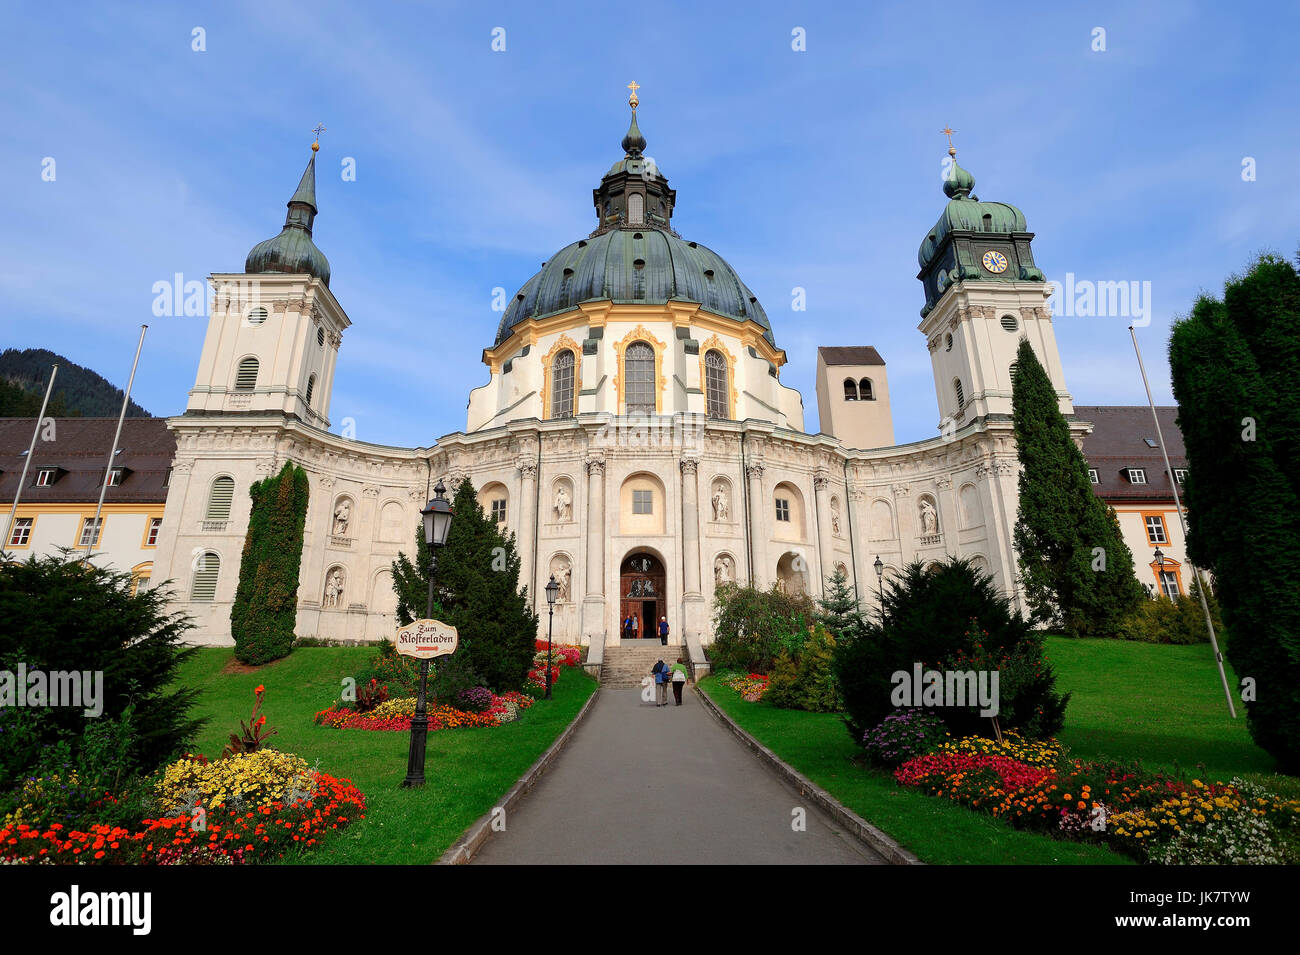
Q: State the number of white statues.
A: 8